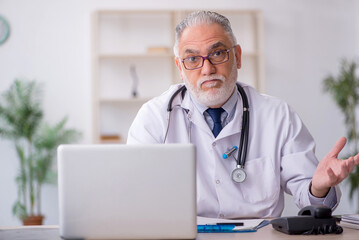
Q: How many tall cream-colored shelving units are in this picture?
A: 1